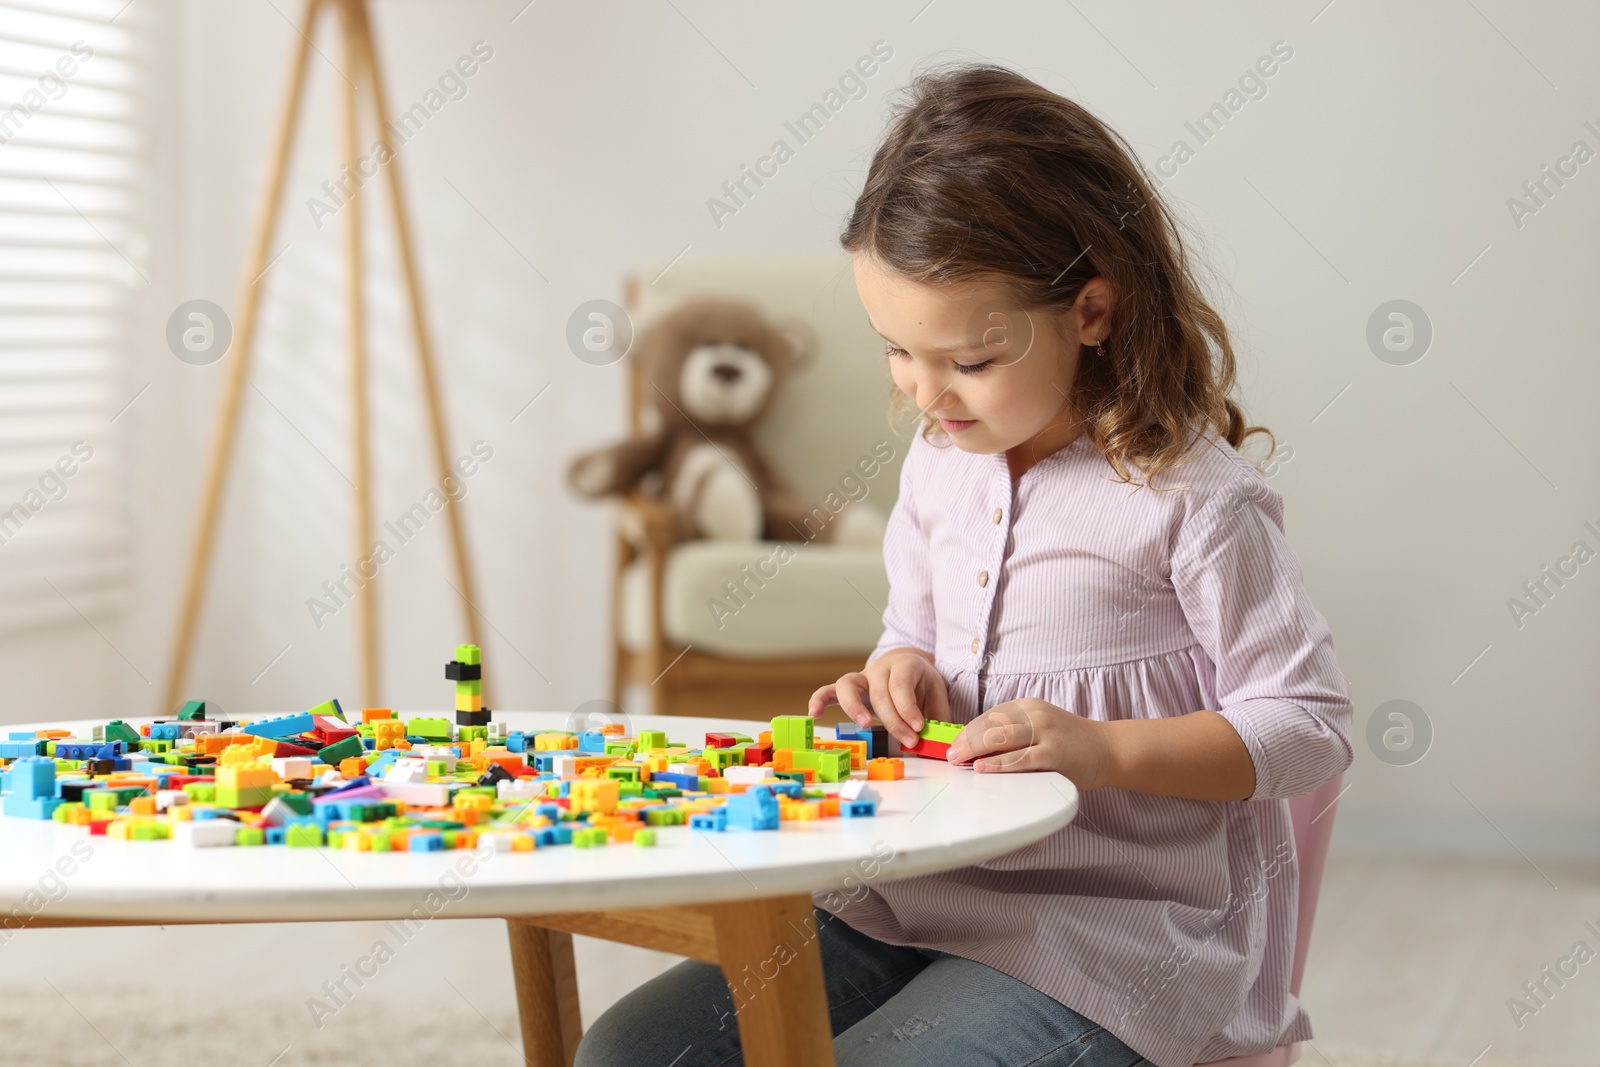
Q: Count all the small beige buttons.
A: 3